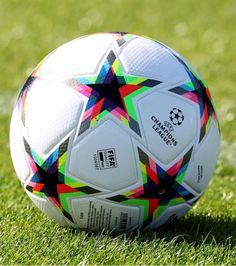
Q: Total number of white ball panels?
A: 10